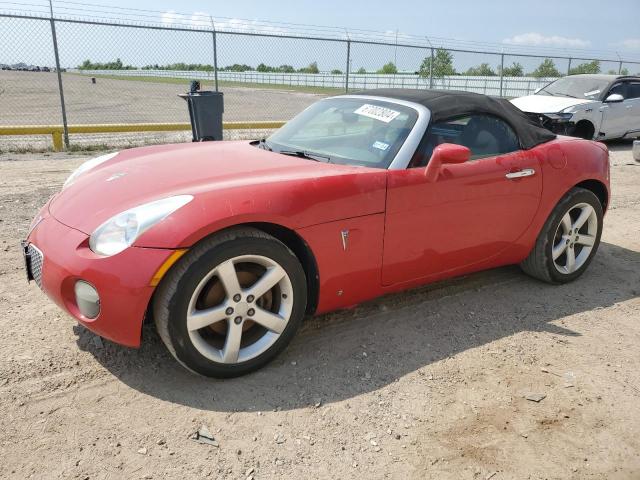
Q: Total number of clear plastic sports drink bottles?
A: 0